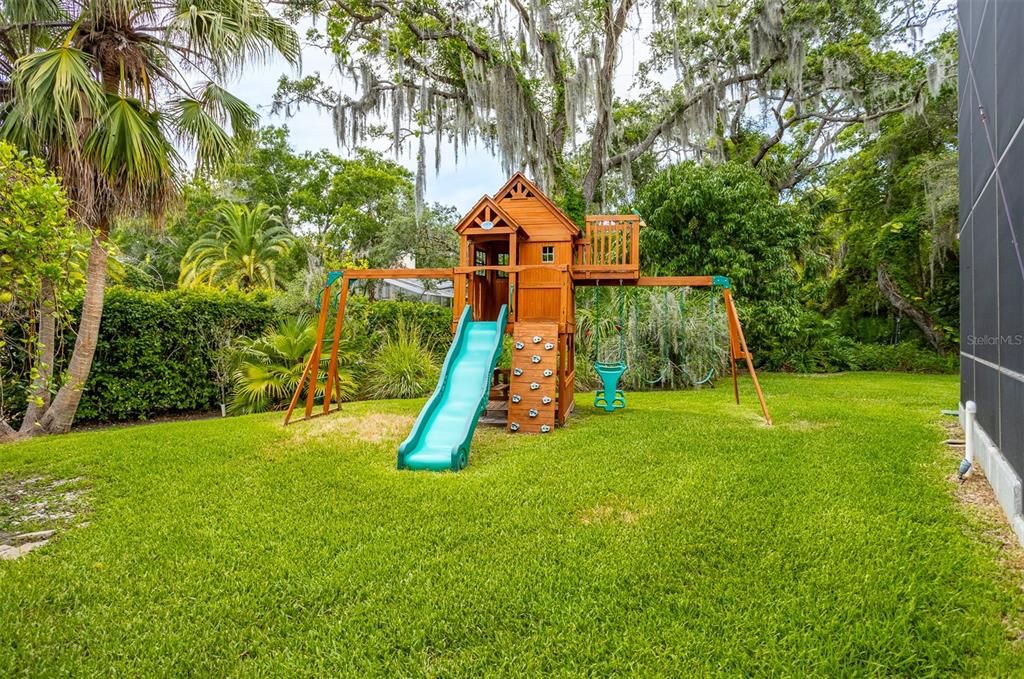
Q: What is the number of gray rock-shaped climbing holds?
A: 12